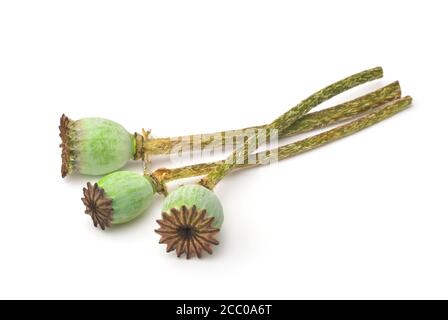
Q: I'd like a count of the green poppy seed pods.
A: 3